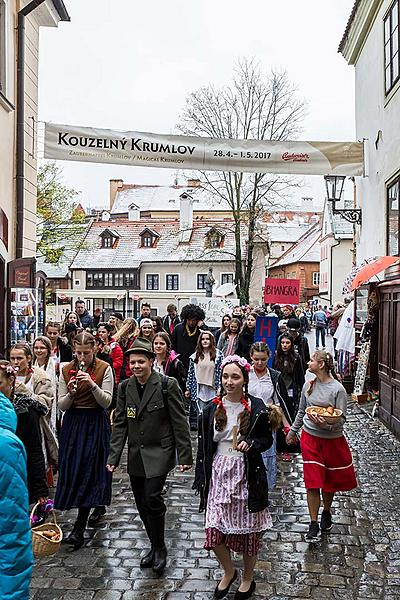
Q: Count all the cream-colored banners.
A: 1